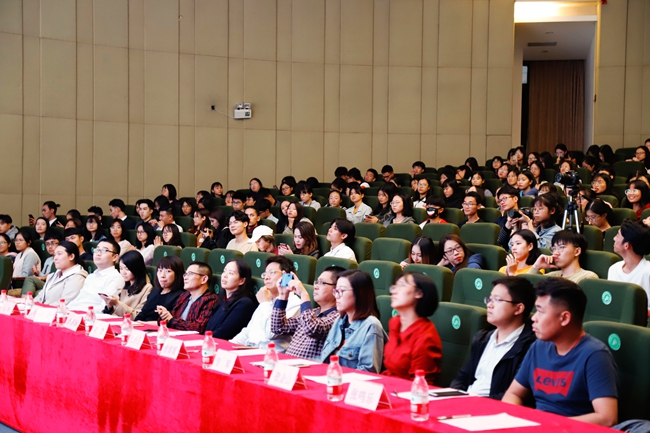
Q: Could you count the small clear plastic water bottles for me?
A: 10